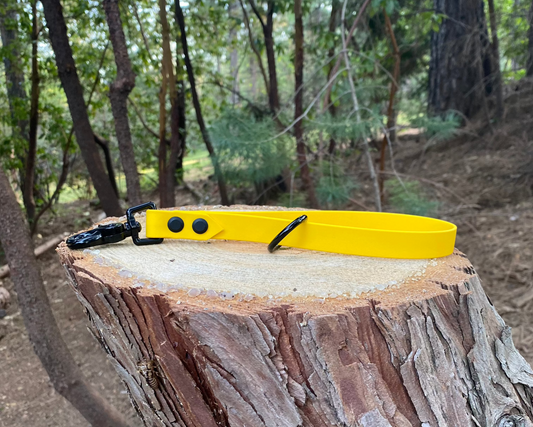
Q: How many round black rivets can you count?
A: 2